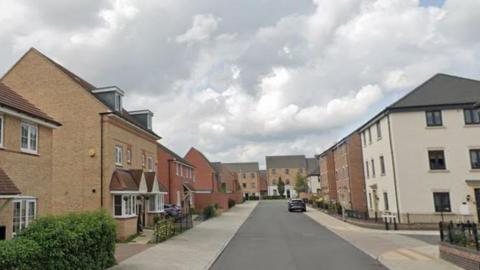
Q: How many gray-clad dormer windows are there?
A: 2